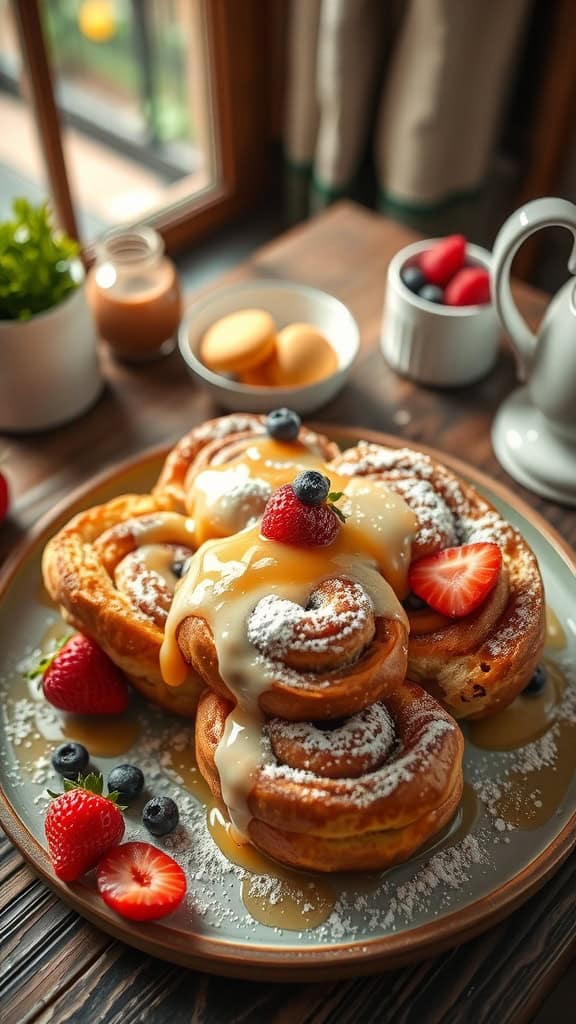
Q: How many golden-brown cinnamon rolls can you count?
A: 5